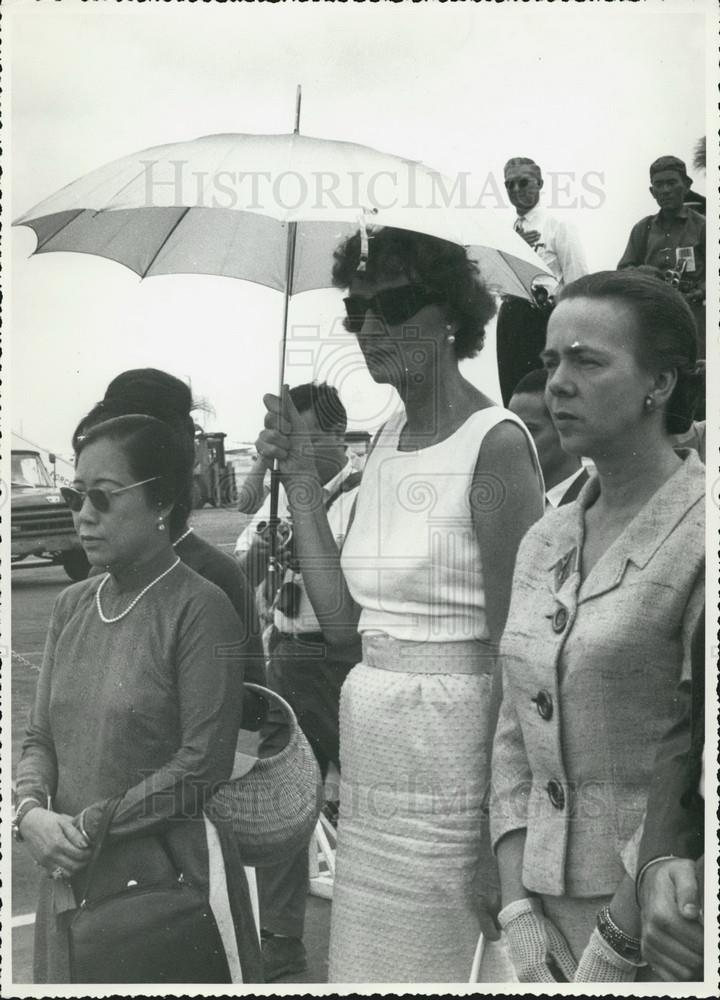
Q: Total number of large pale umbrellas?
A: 1